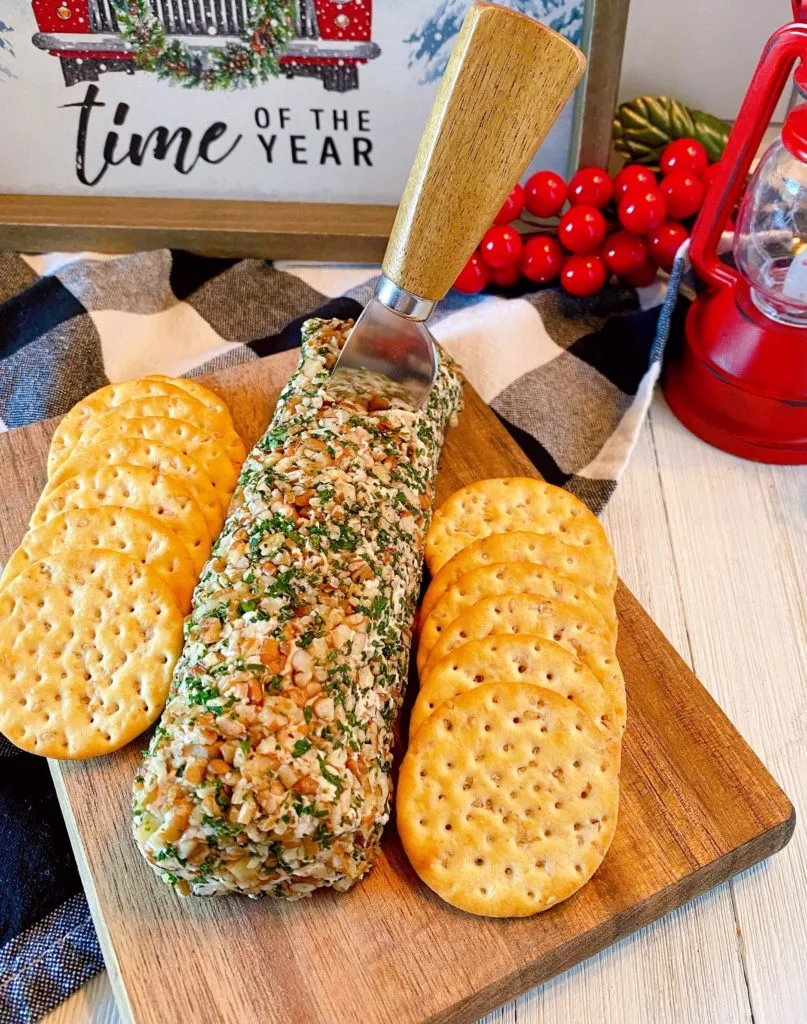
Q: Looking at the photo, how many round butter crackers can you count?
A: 14